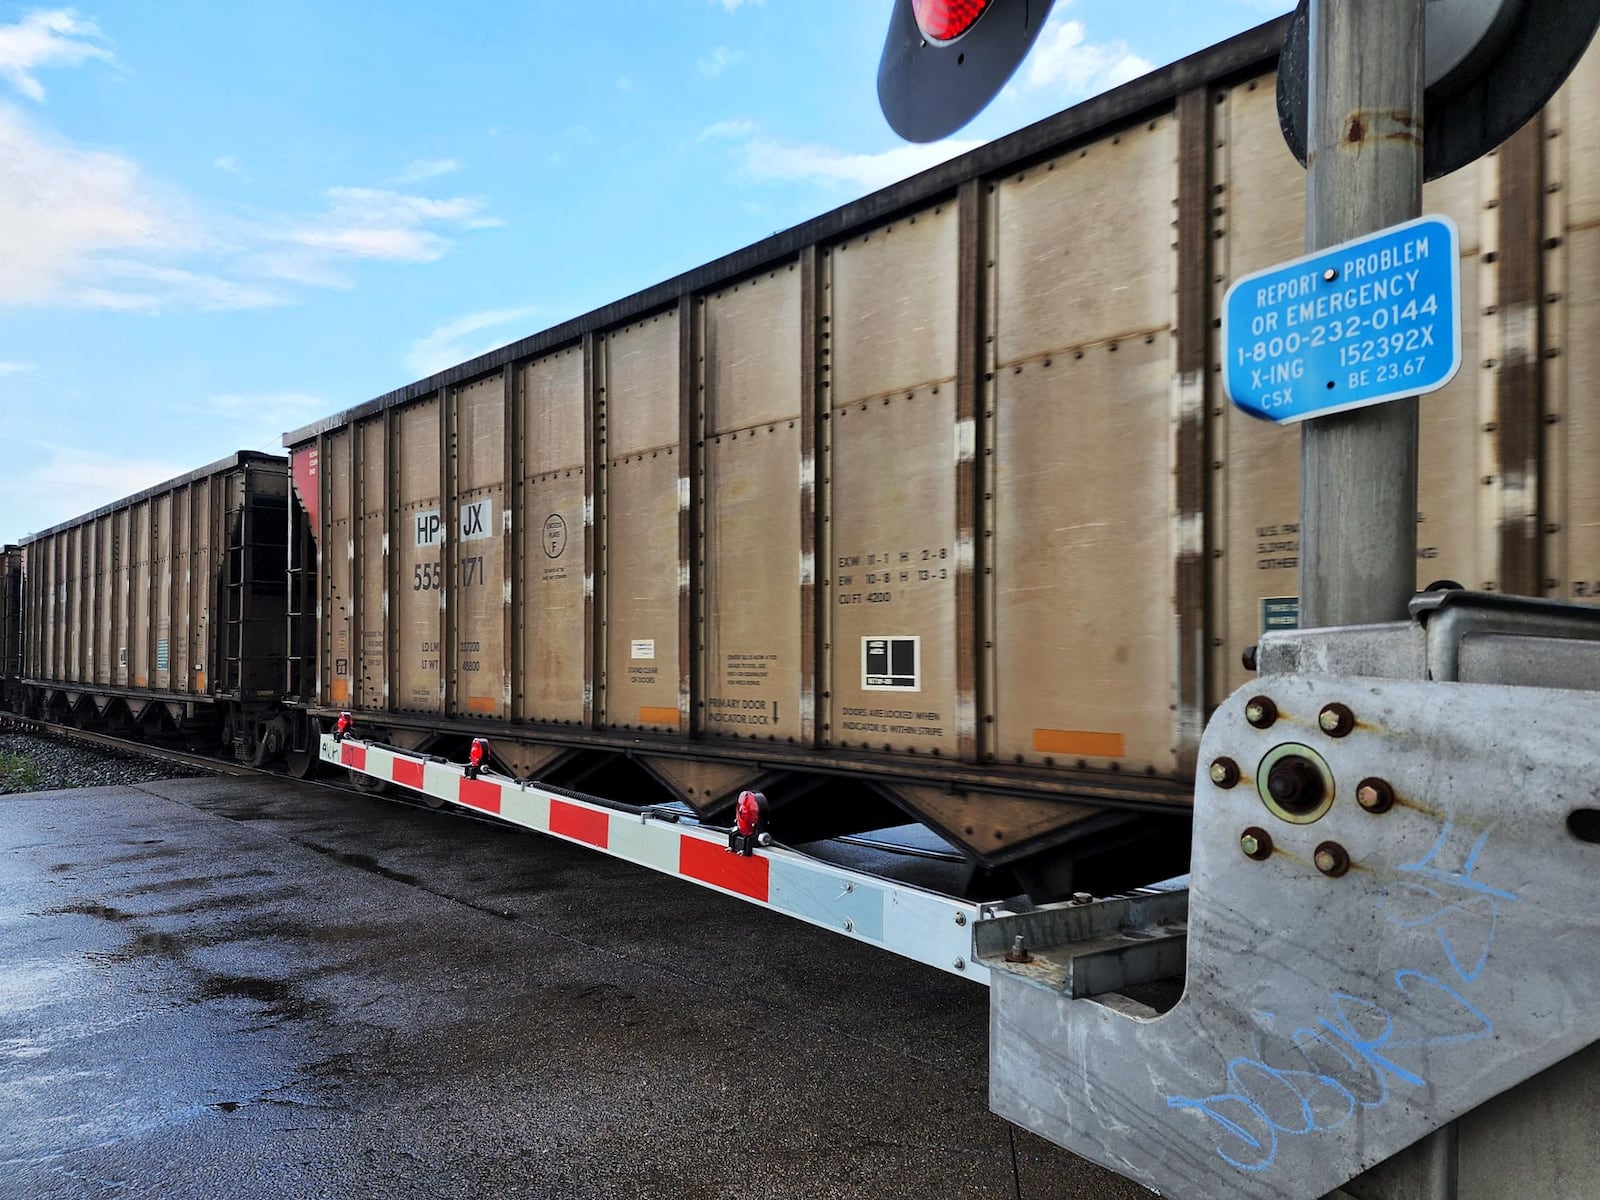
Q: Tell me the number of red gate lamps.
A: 3